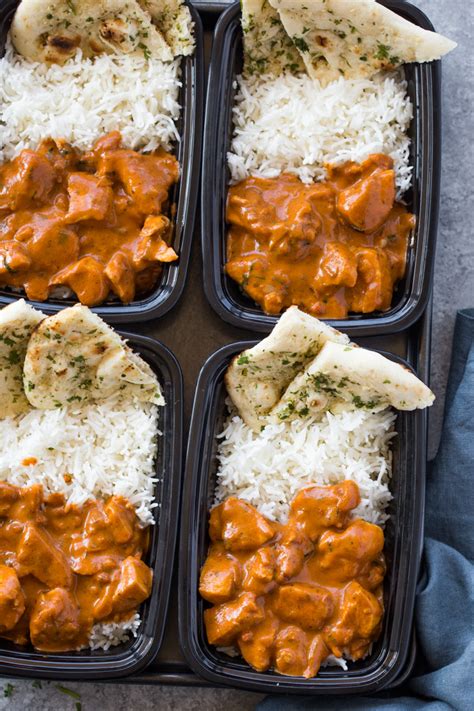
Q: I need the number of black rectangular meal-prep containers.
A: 4